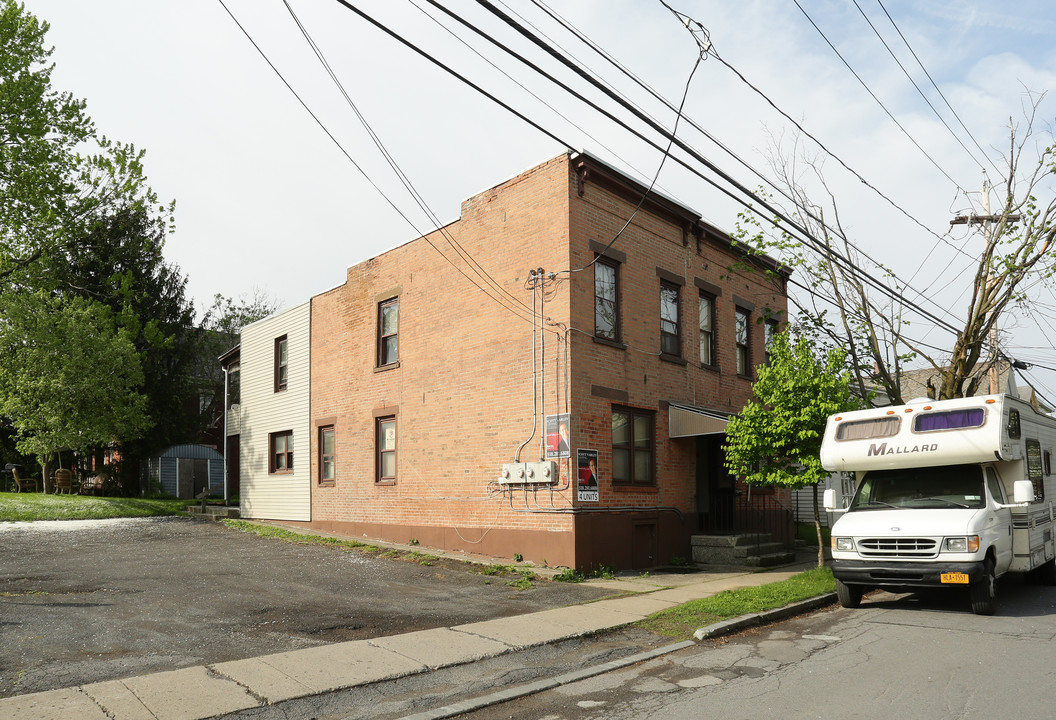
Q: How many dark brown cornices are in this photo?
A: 2